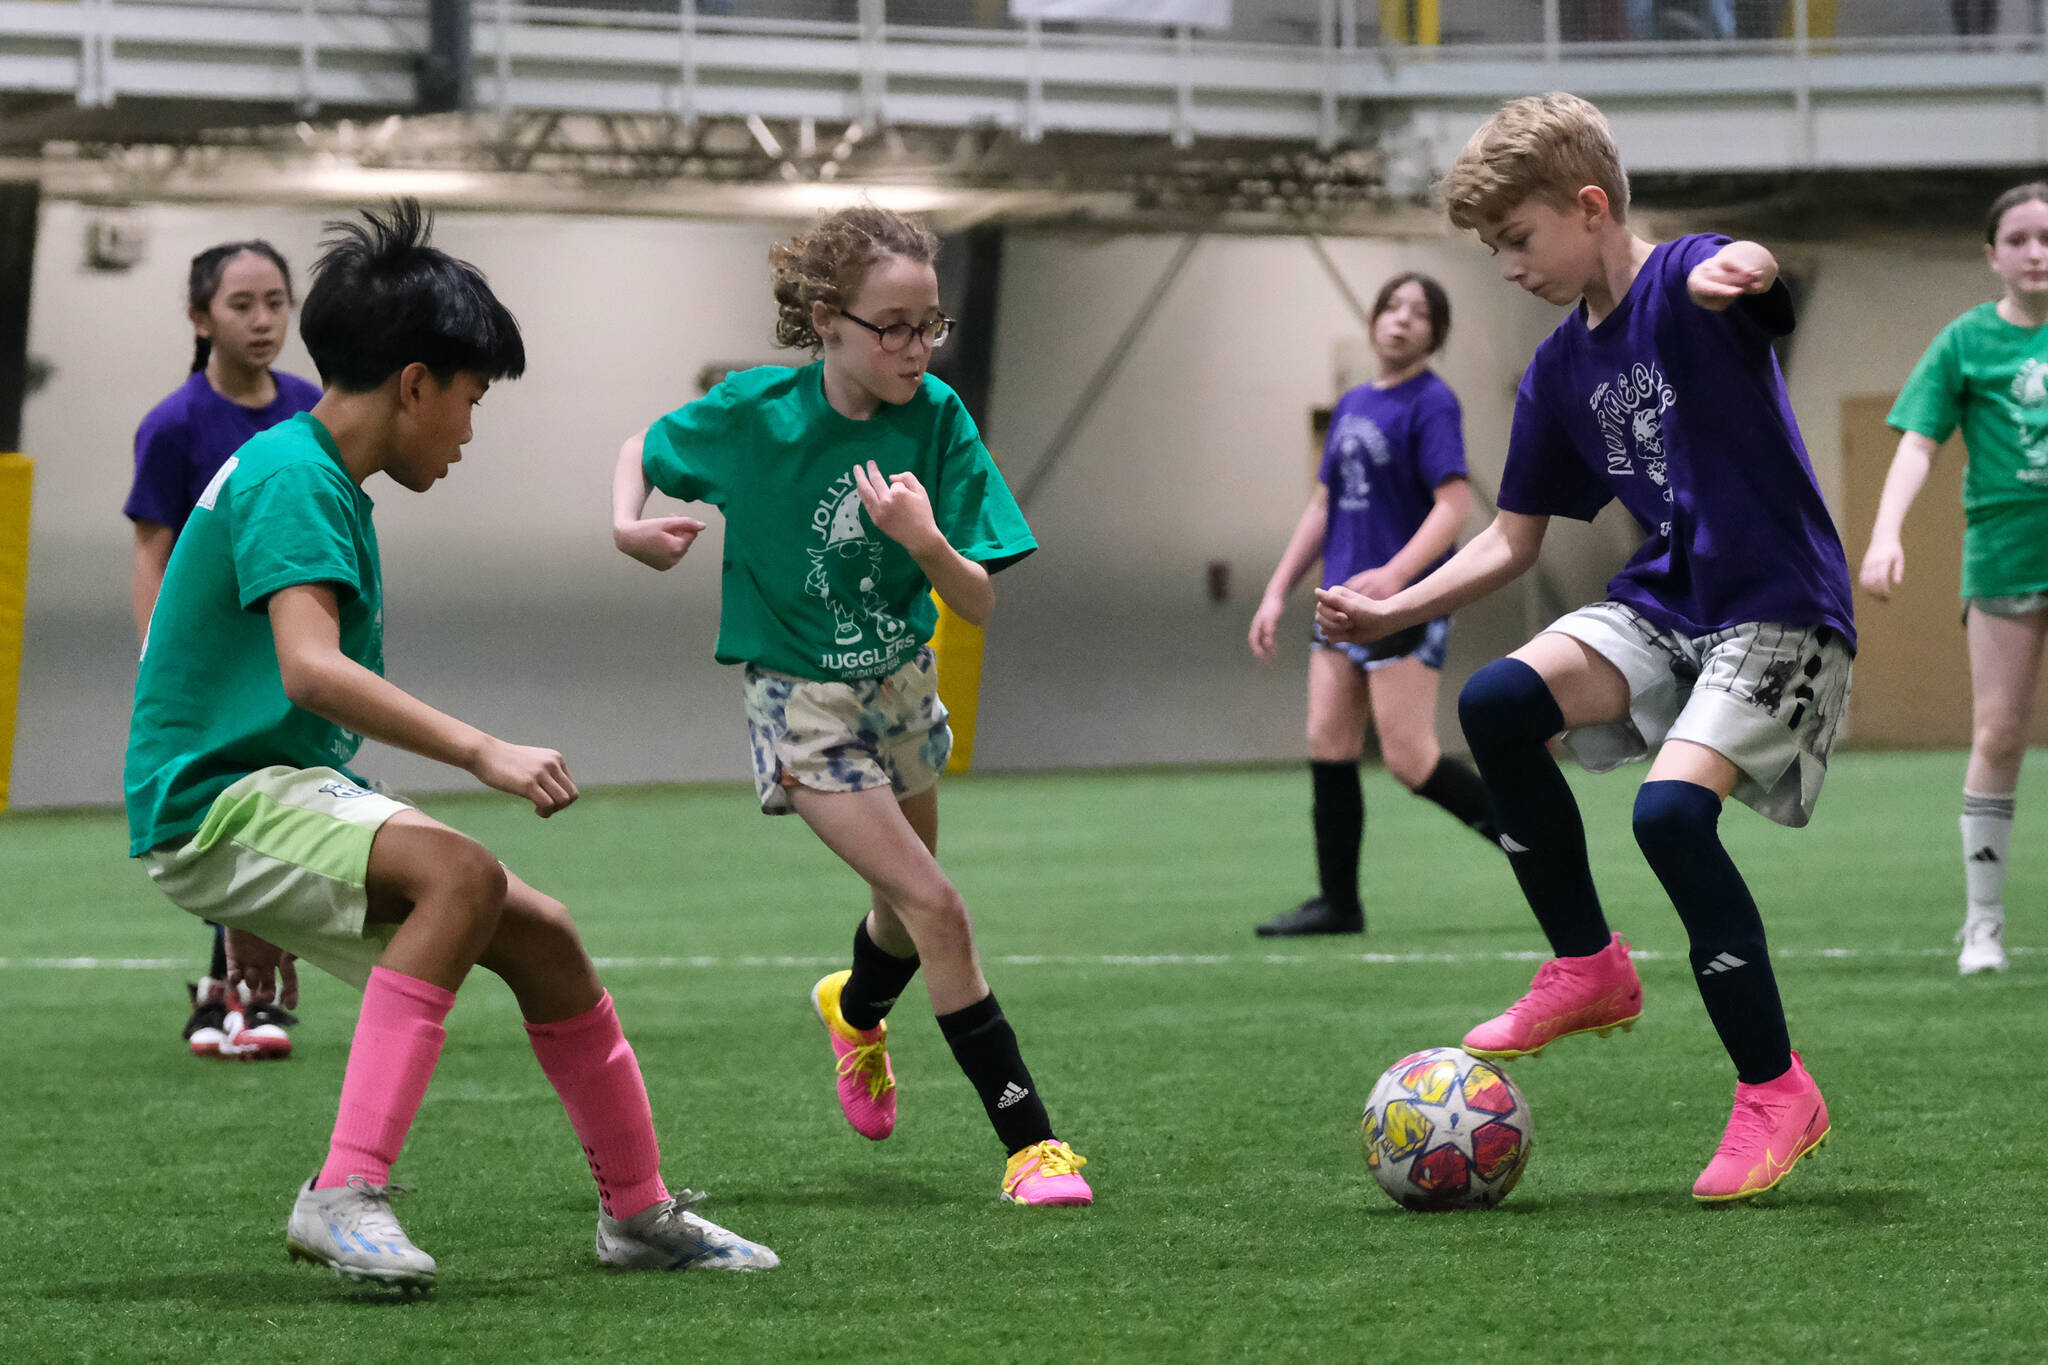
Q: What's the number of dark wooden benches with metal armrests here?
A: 0